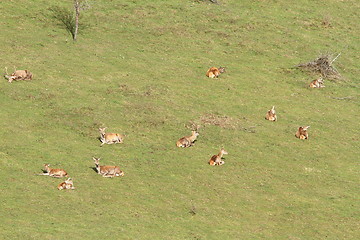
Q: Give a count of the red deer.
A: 11